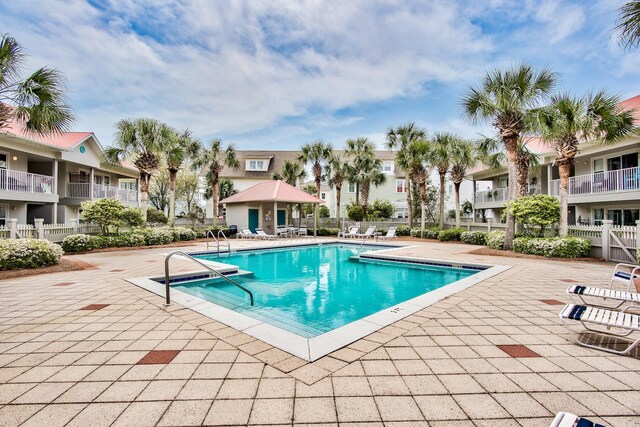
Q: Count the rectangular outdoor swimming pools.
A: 1